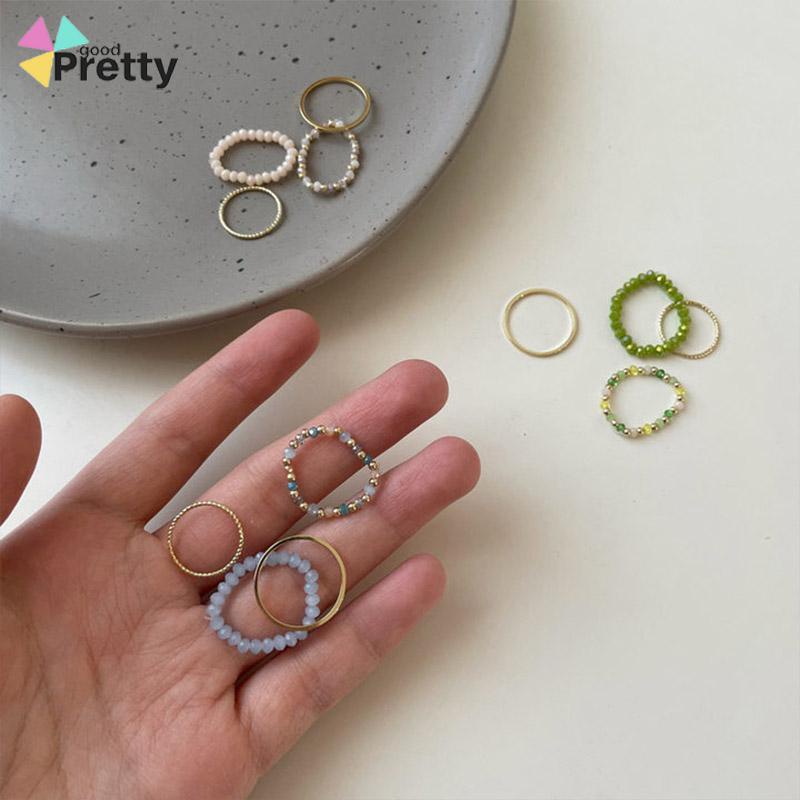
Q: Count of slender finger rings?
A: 12